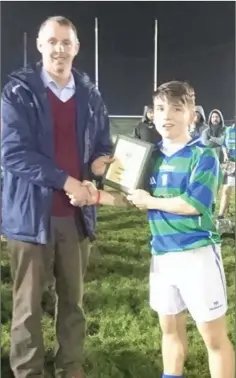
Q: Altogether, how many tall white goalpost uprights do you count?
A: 2